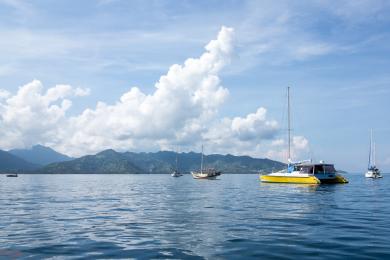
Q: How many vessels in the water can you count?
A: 5